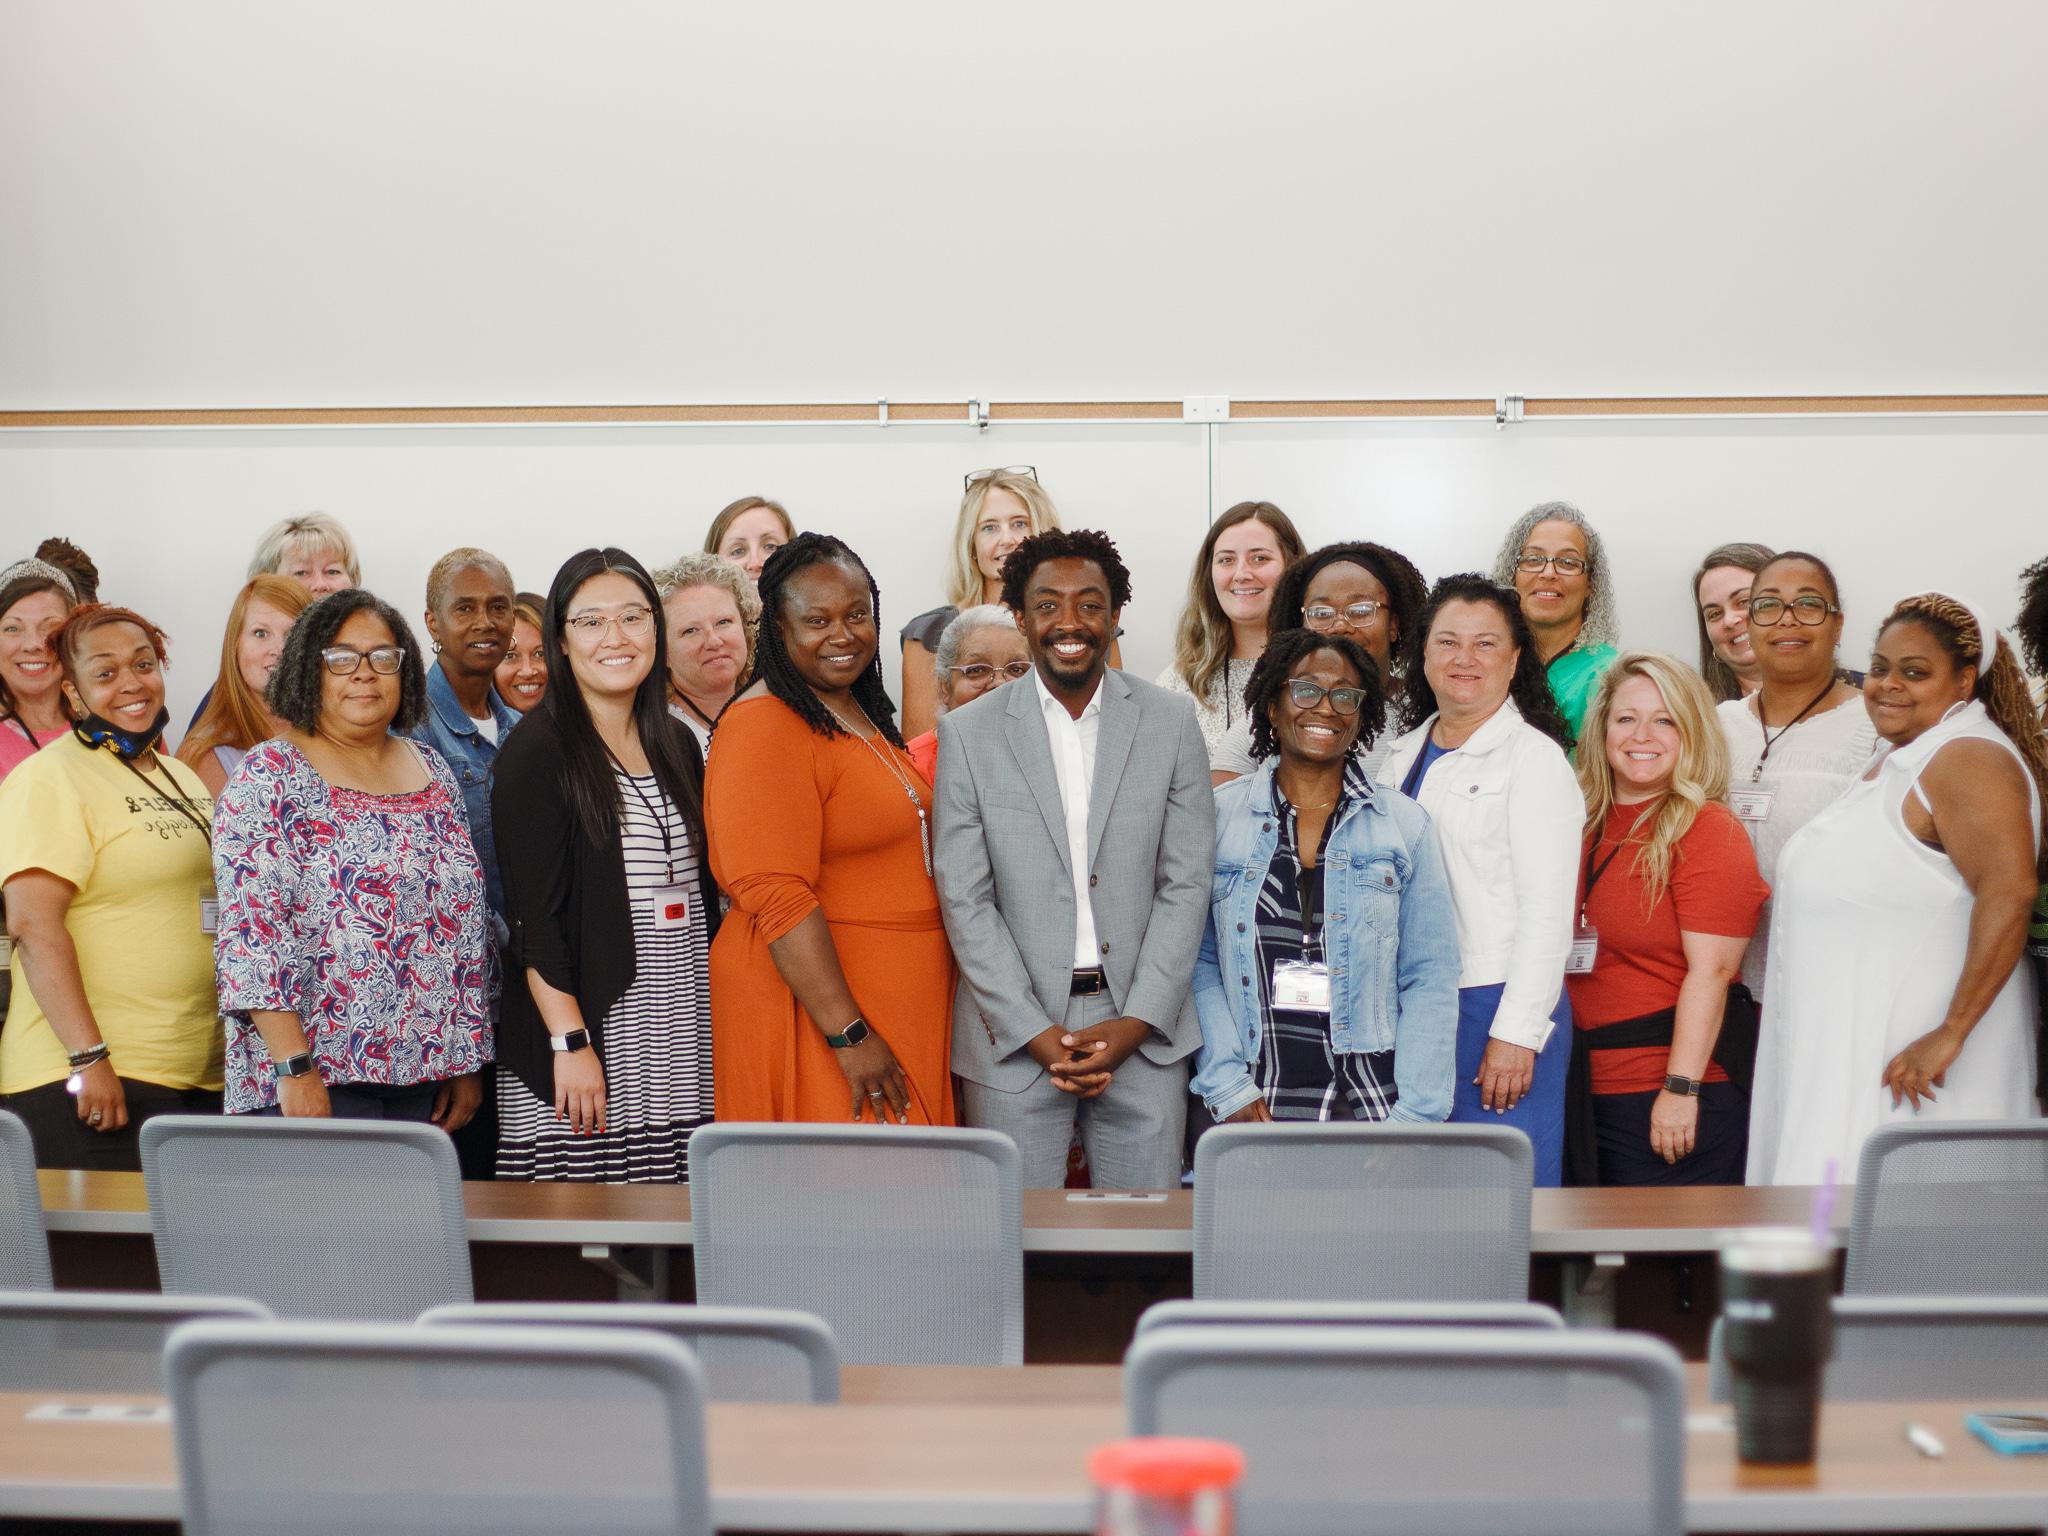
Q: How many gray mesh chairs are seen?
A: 11